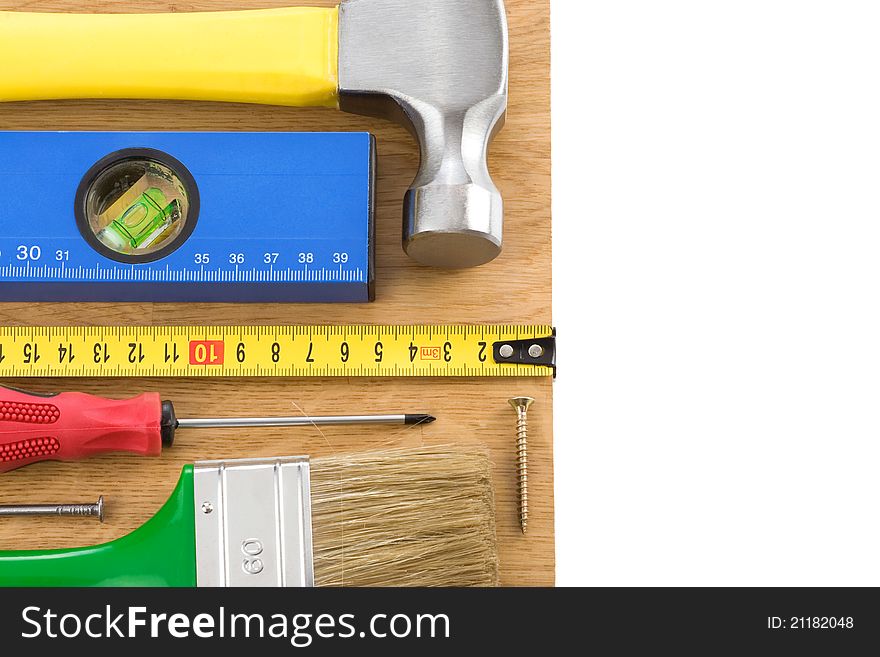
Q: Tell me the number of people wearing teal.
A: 0